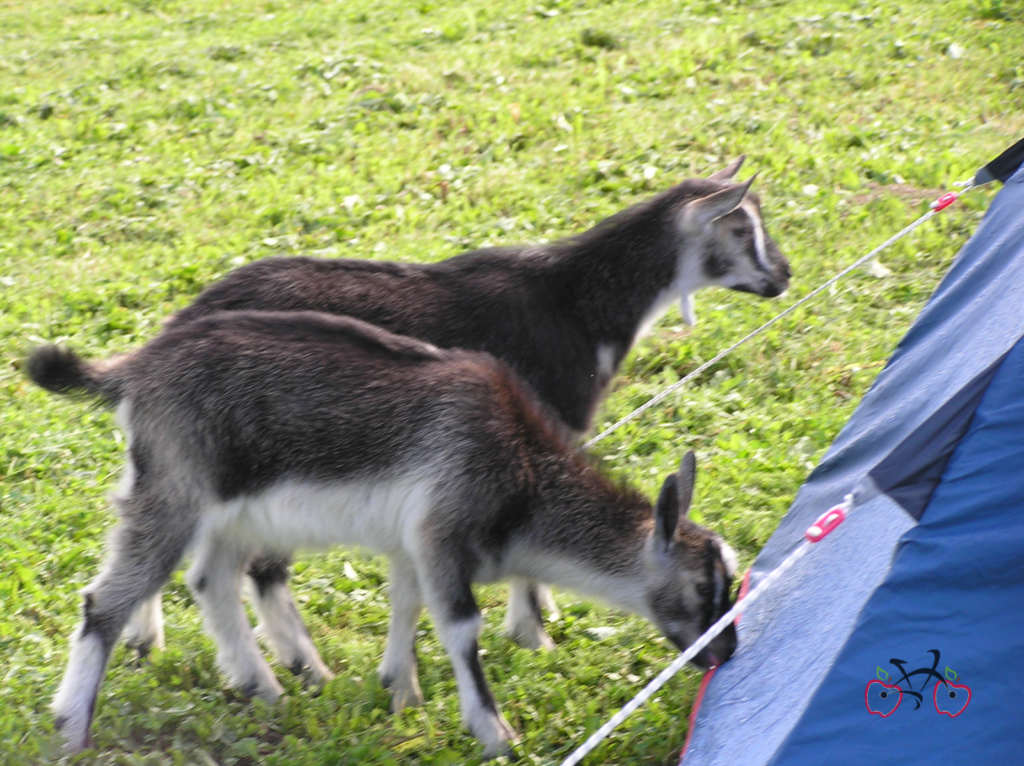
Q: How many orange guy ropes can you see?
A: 0